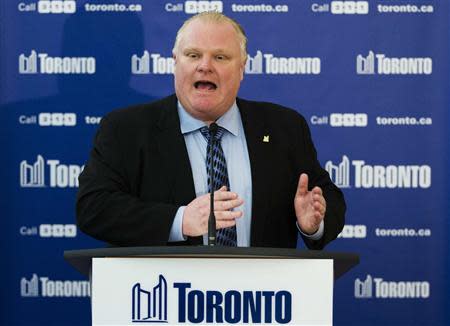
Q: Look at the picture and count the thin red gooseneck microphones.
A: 0